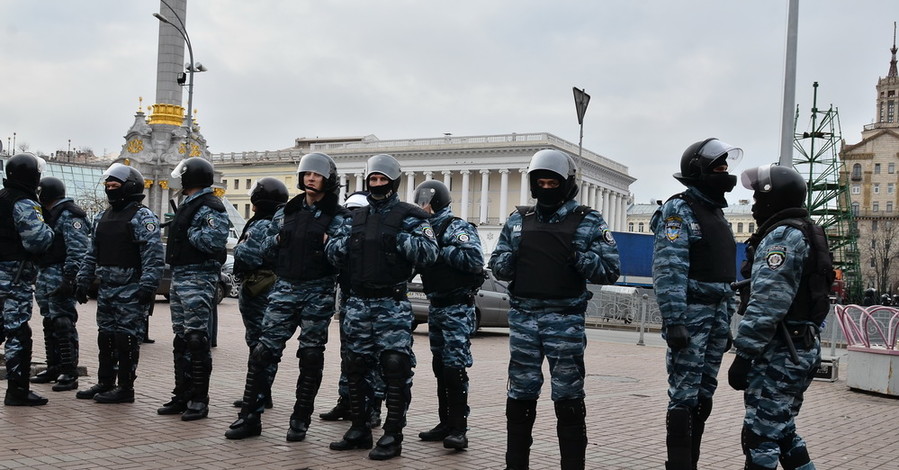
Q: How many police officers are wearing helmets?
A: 12